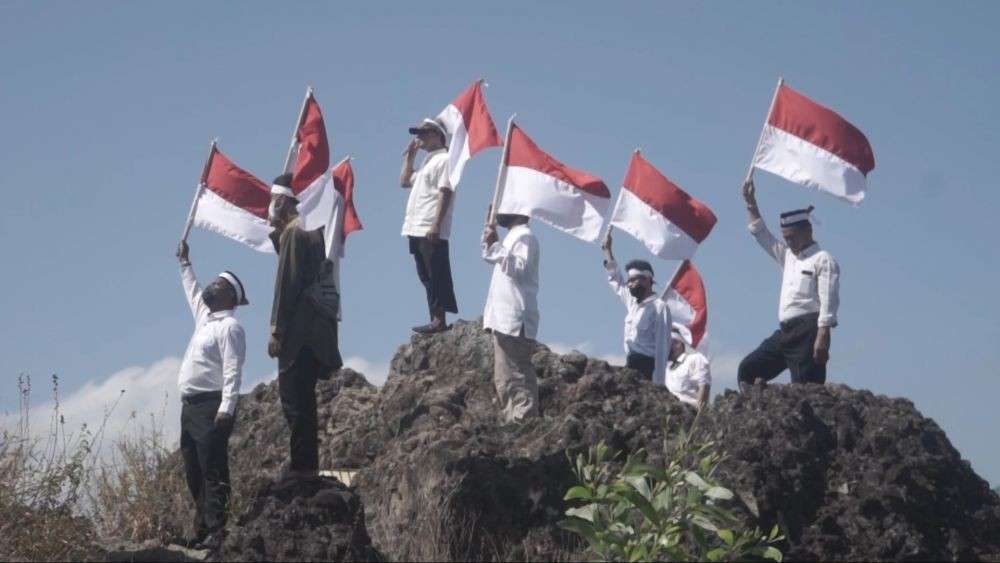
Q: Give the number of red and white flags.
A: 8